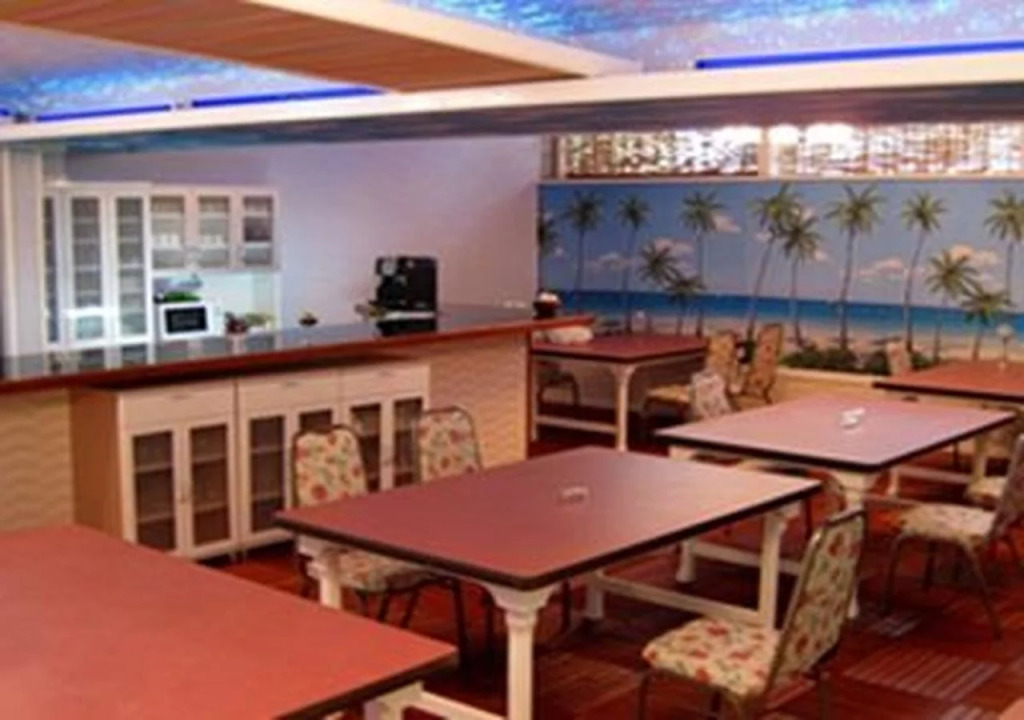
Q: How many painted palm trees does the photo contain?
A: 13